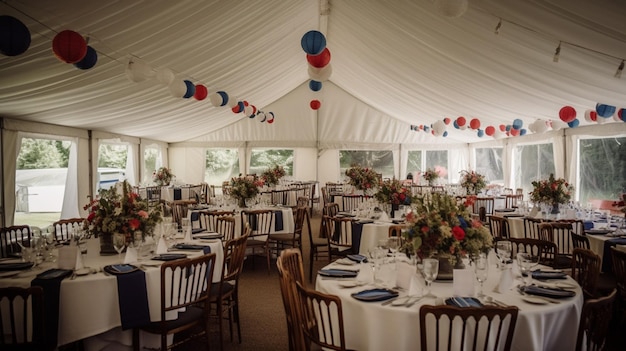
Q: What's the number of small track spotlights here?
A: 3